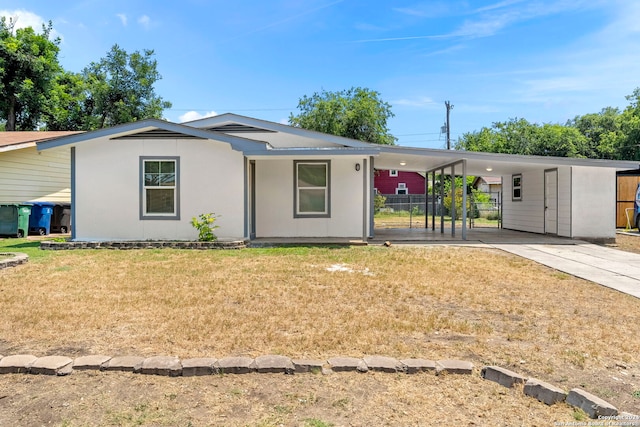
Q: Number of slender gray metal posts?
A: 5